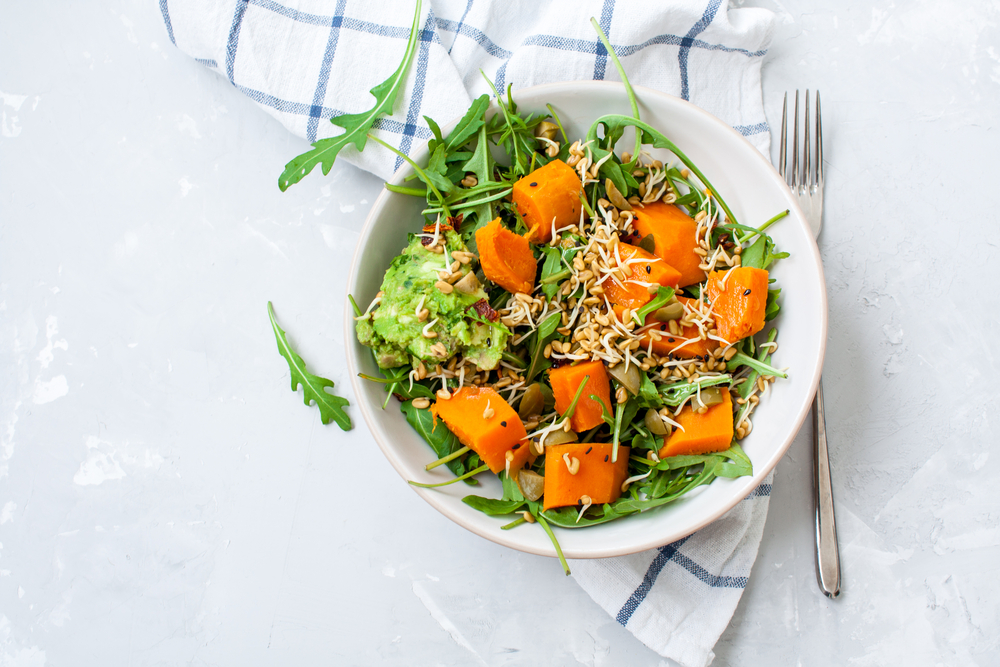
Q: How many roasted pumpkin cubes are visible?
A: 10